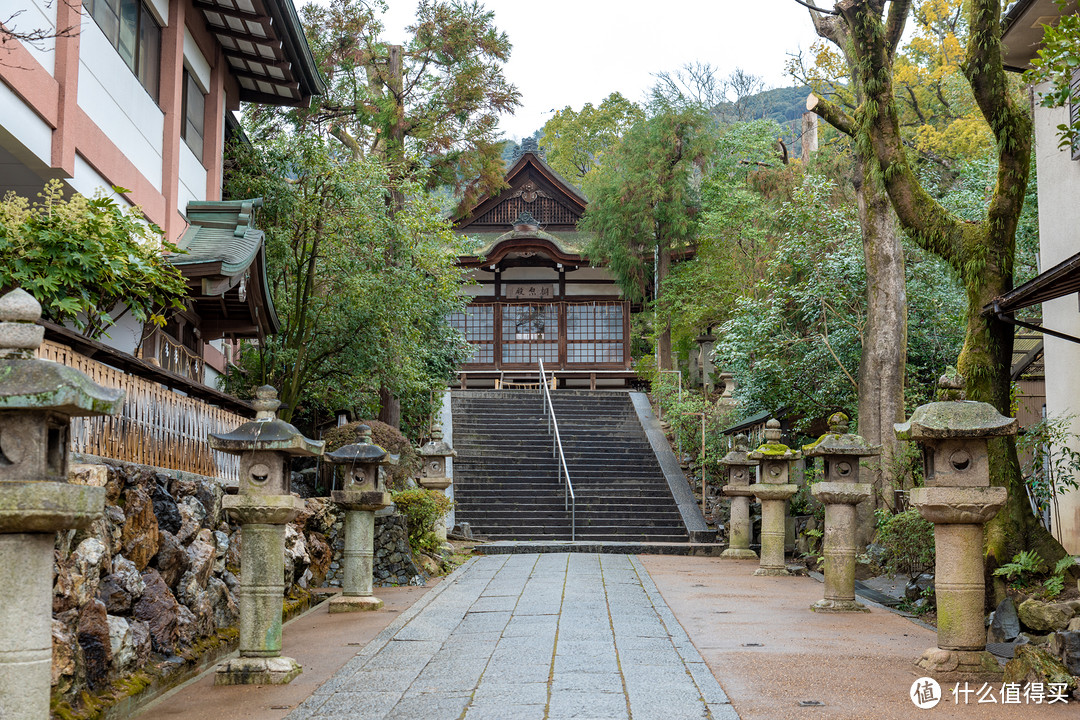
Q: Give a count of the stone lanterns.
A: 8